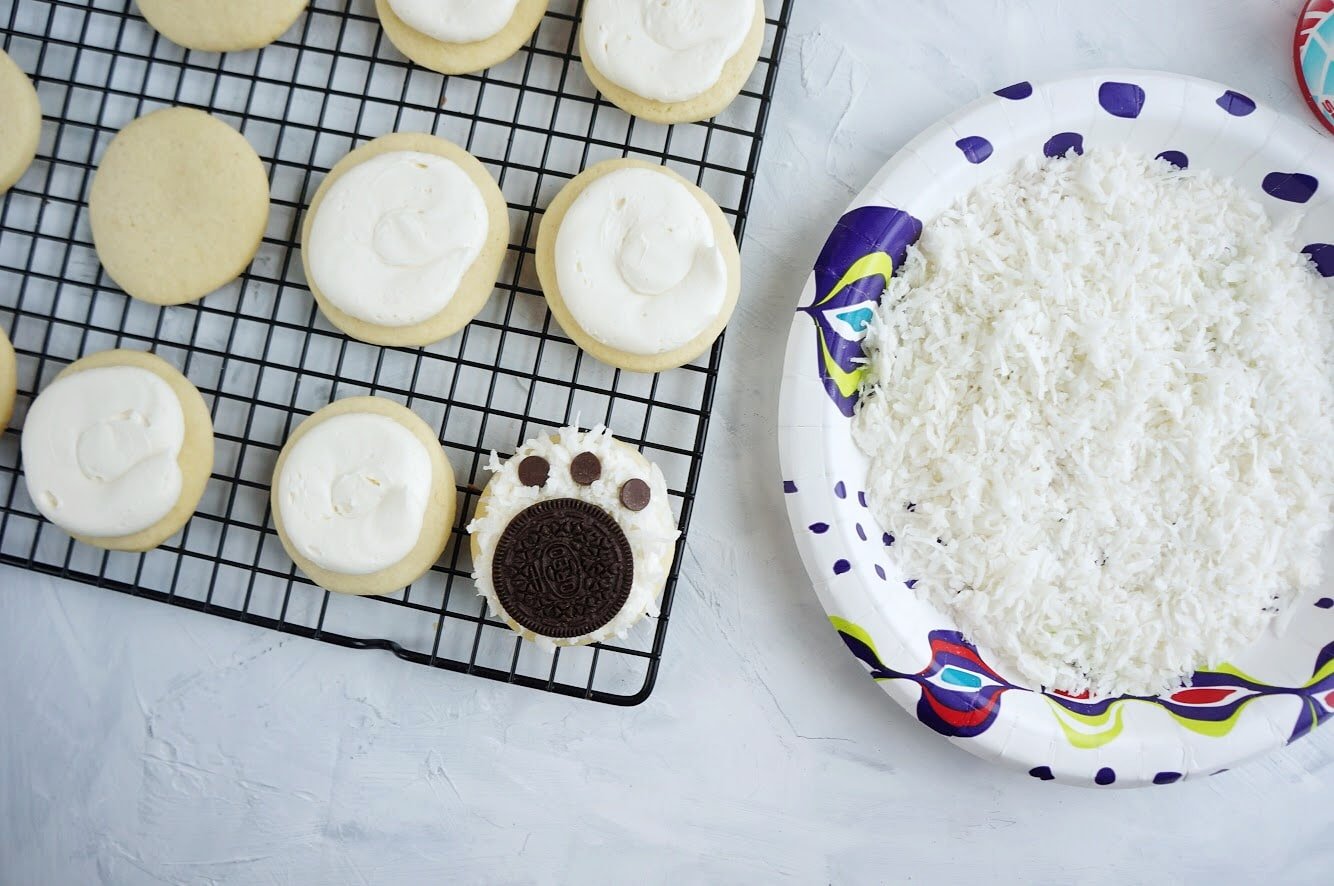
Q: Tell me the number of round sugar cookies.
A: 11